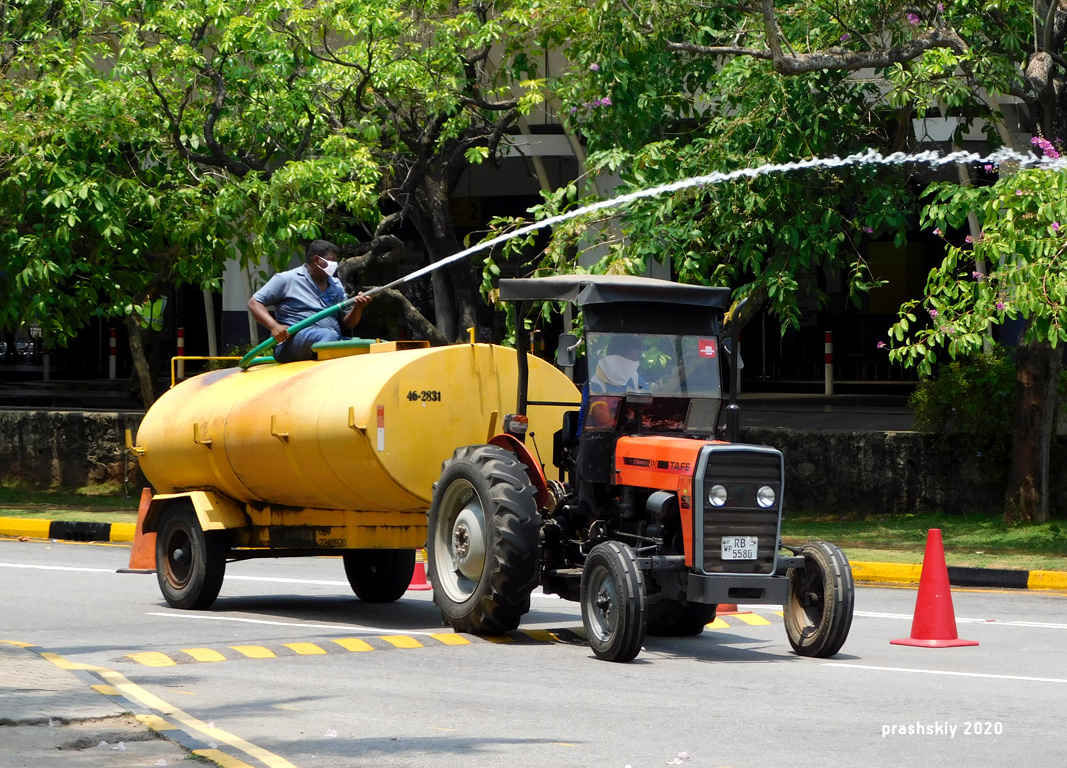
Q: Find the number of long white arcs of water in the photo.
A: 1